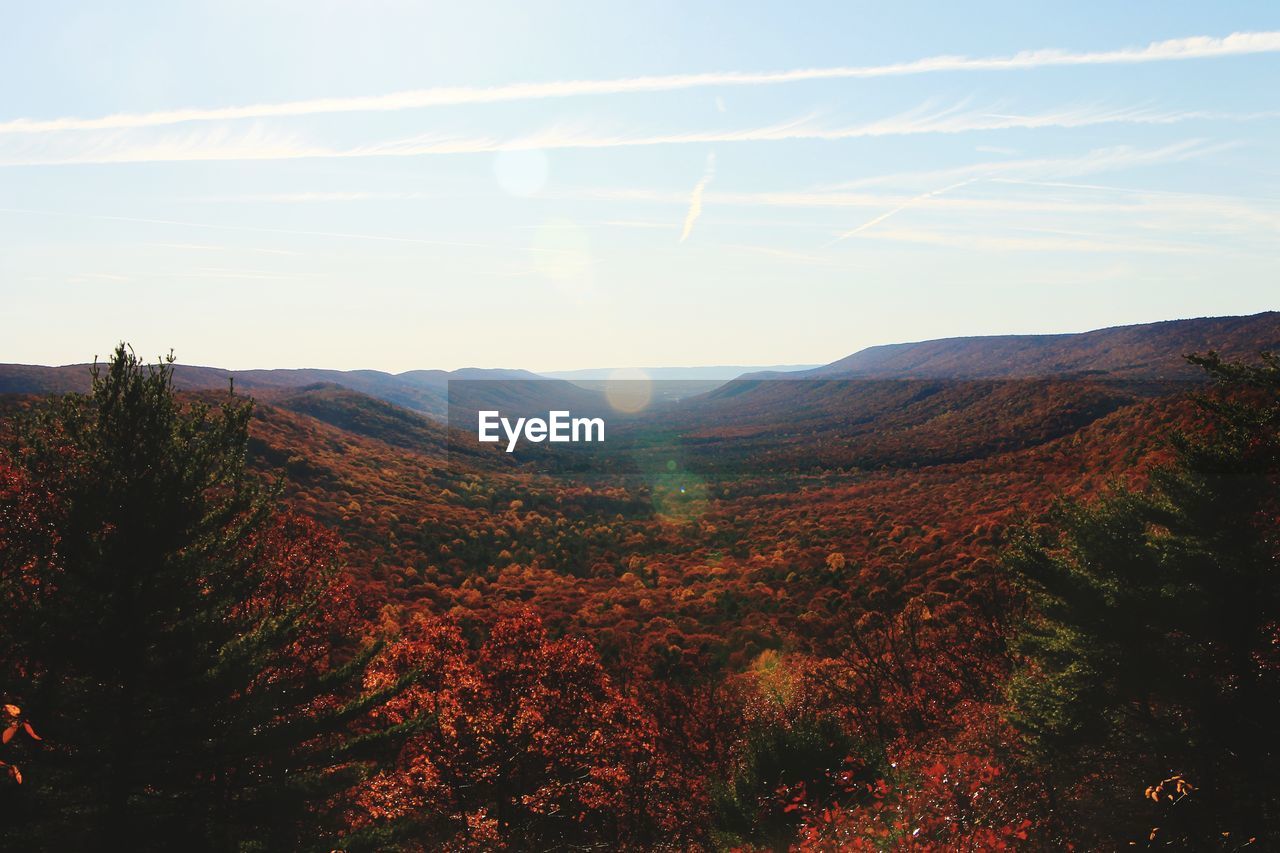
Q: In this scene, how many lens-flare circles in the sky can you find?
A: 2